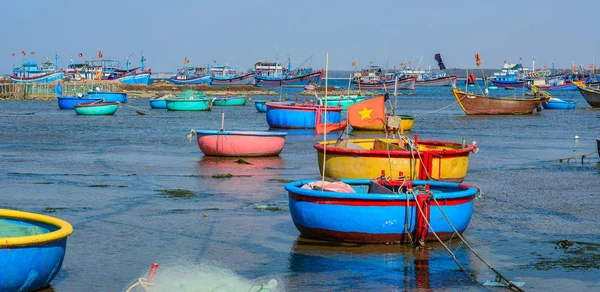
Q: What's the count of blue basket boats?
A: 8